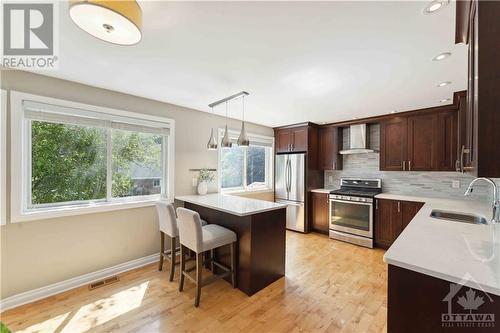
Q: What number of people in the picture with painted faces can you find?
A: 0